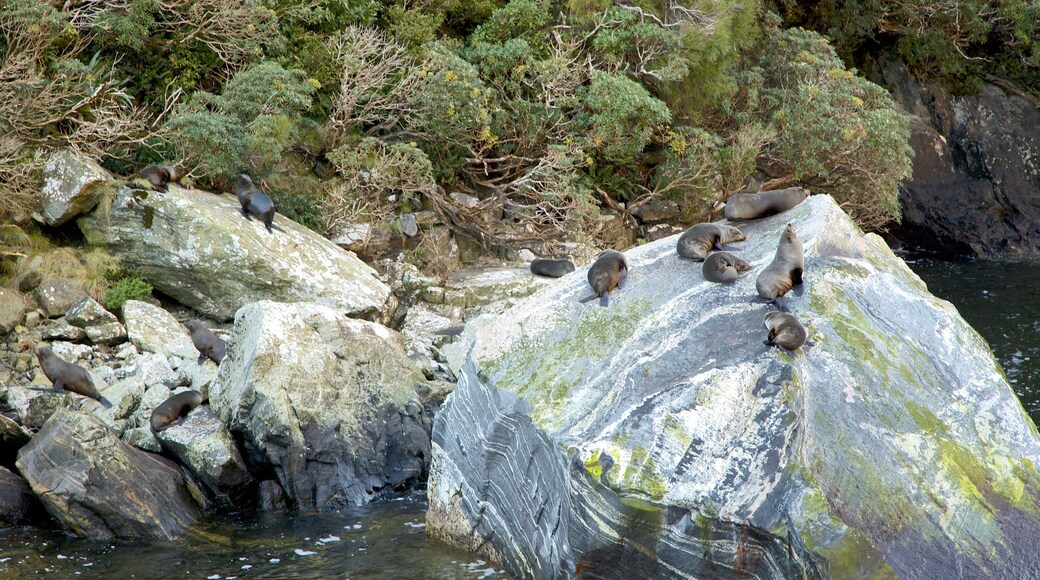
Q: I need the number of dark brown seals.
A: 12